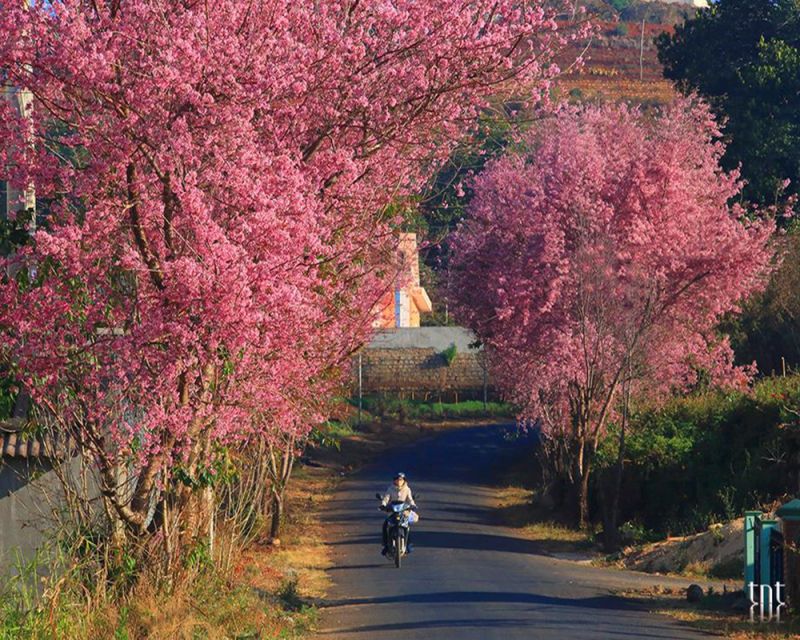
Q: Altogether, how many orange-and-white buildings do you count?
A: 1